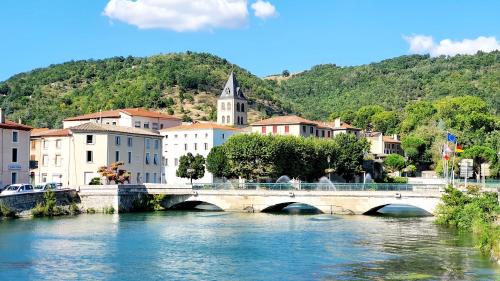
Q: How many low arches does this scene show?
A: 3